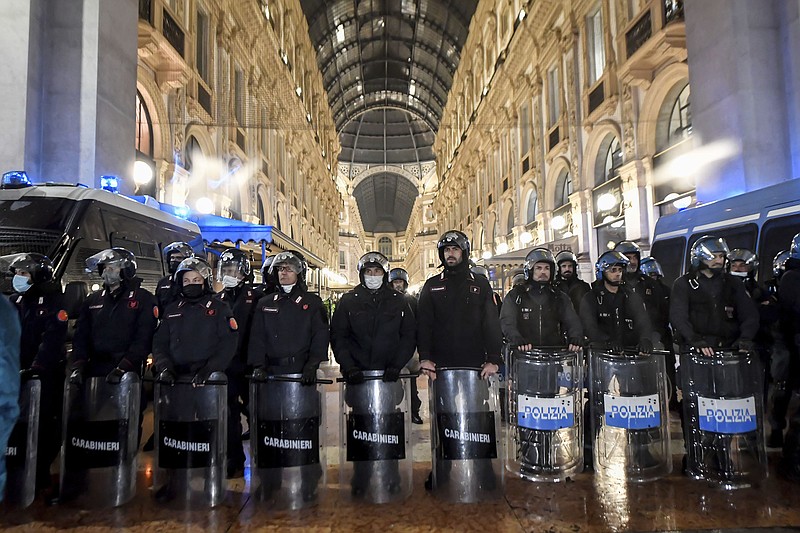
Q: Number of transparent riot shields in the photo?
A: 9